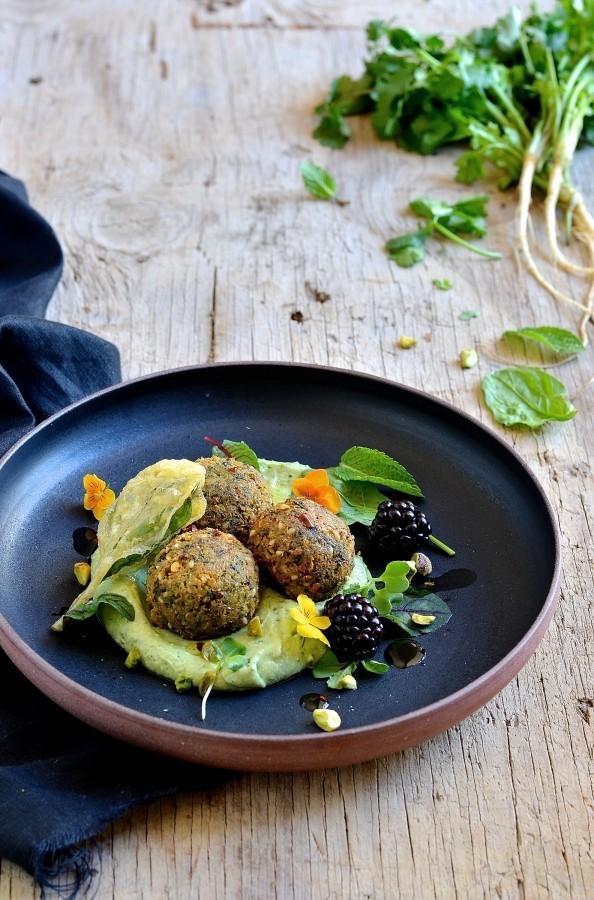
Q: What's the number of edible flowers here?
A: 3